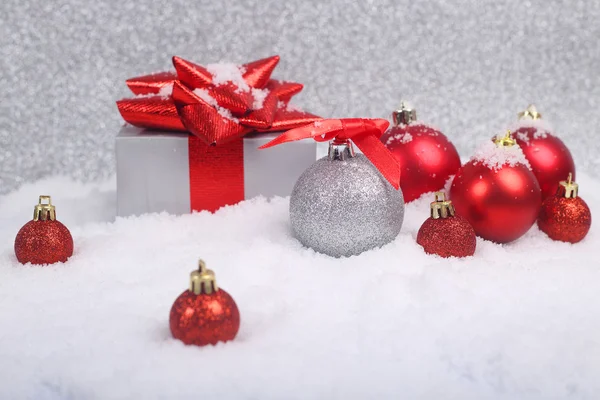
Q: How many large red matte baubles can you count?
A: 3